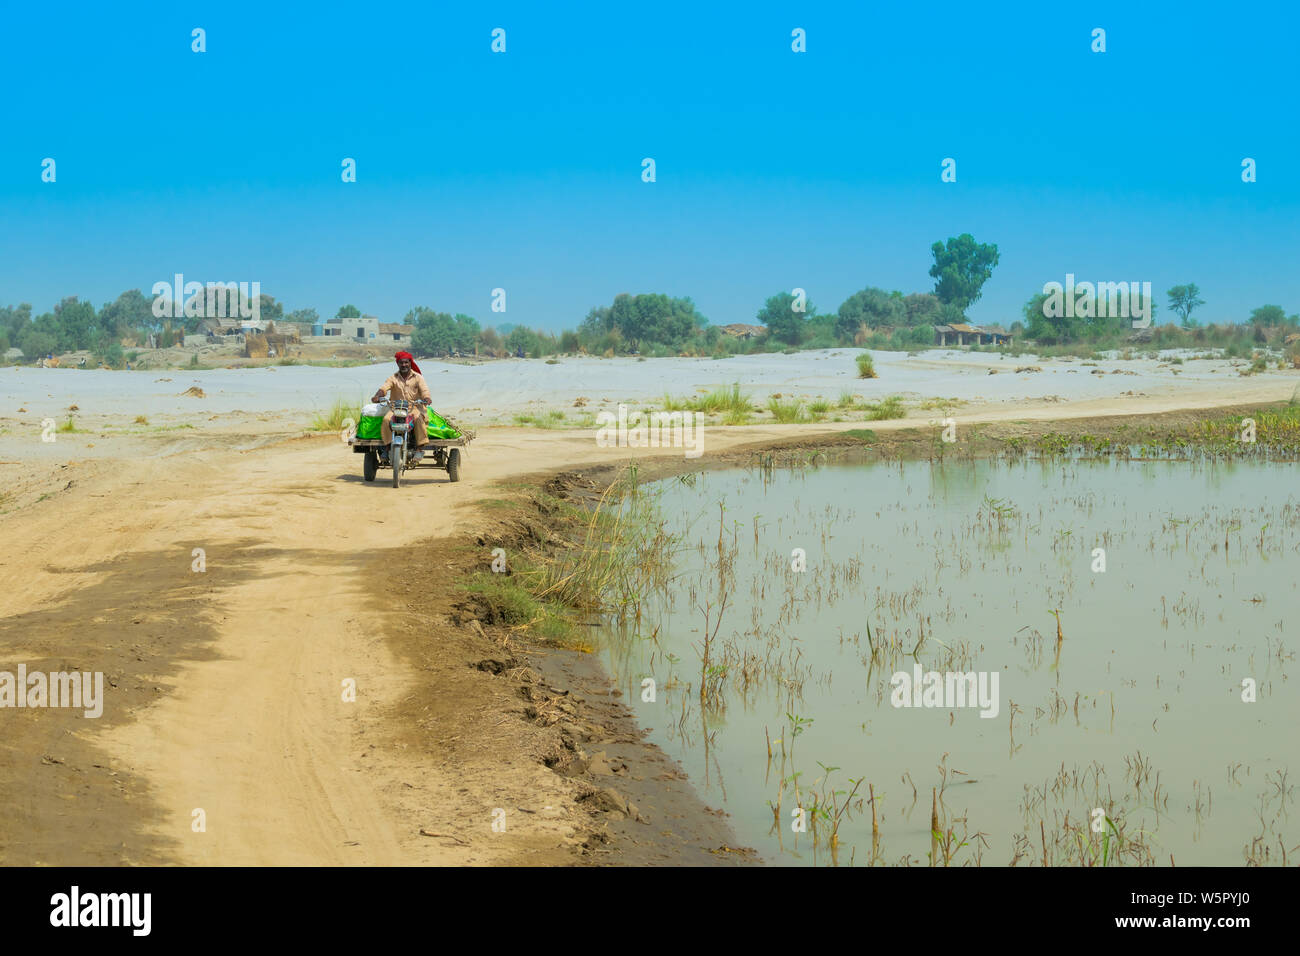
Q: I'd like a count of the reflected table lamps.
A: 0